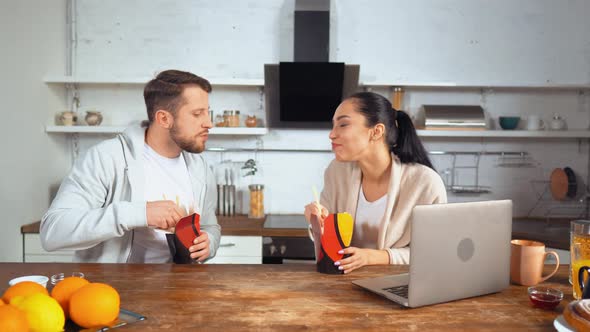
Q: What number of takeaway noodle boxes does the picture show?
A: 2